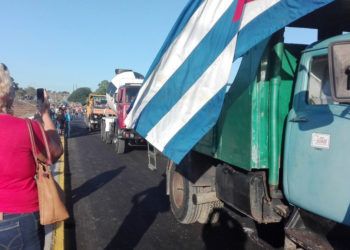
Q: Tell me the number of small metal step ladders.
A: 1